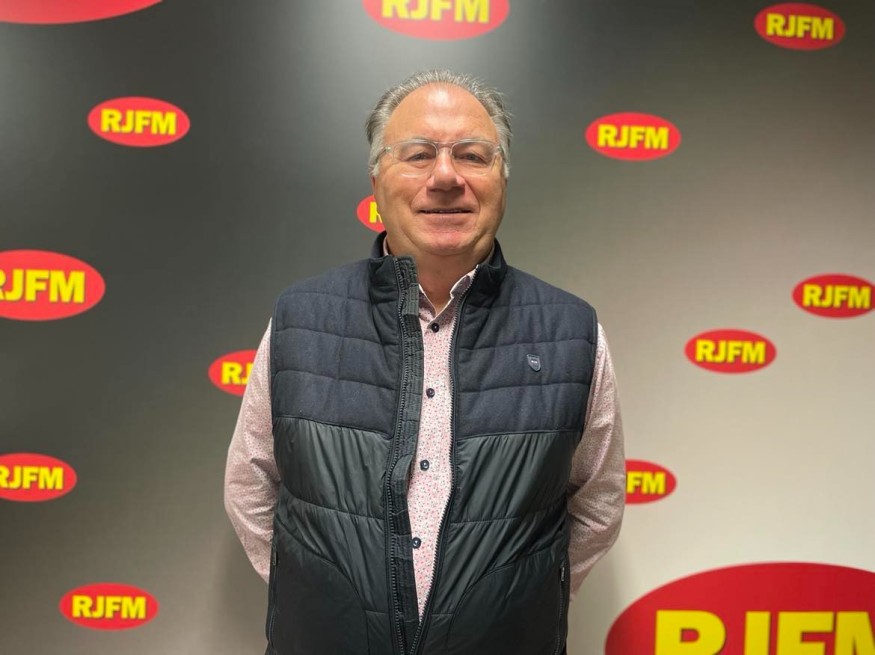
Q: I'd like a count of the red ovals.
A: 14